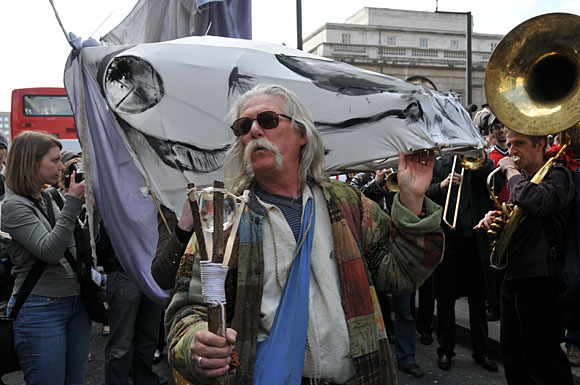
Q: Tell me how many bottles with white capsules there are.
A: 0